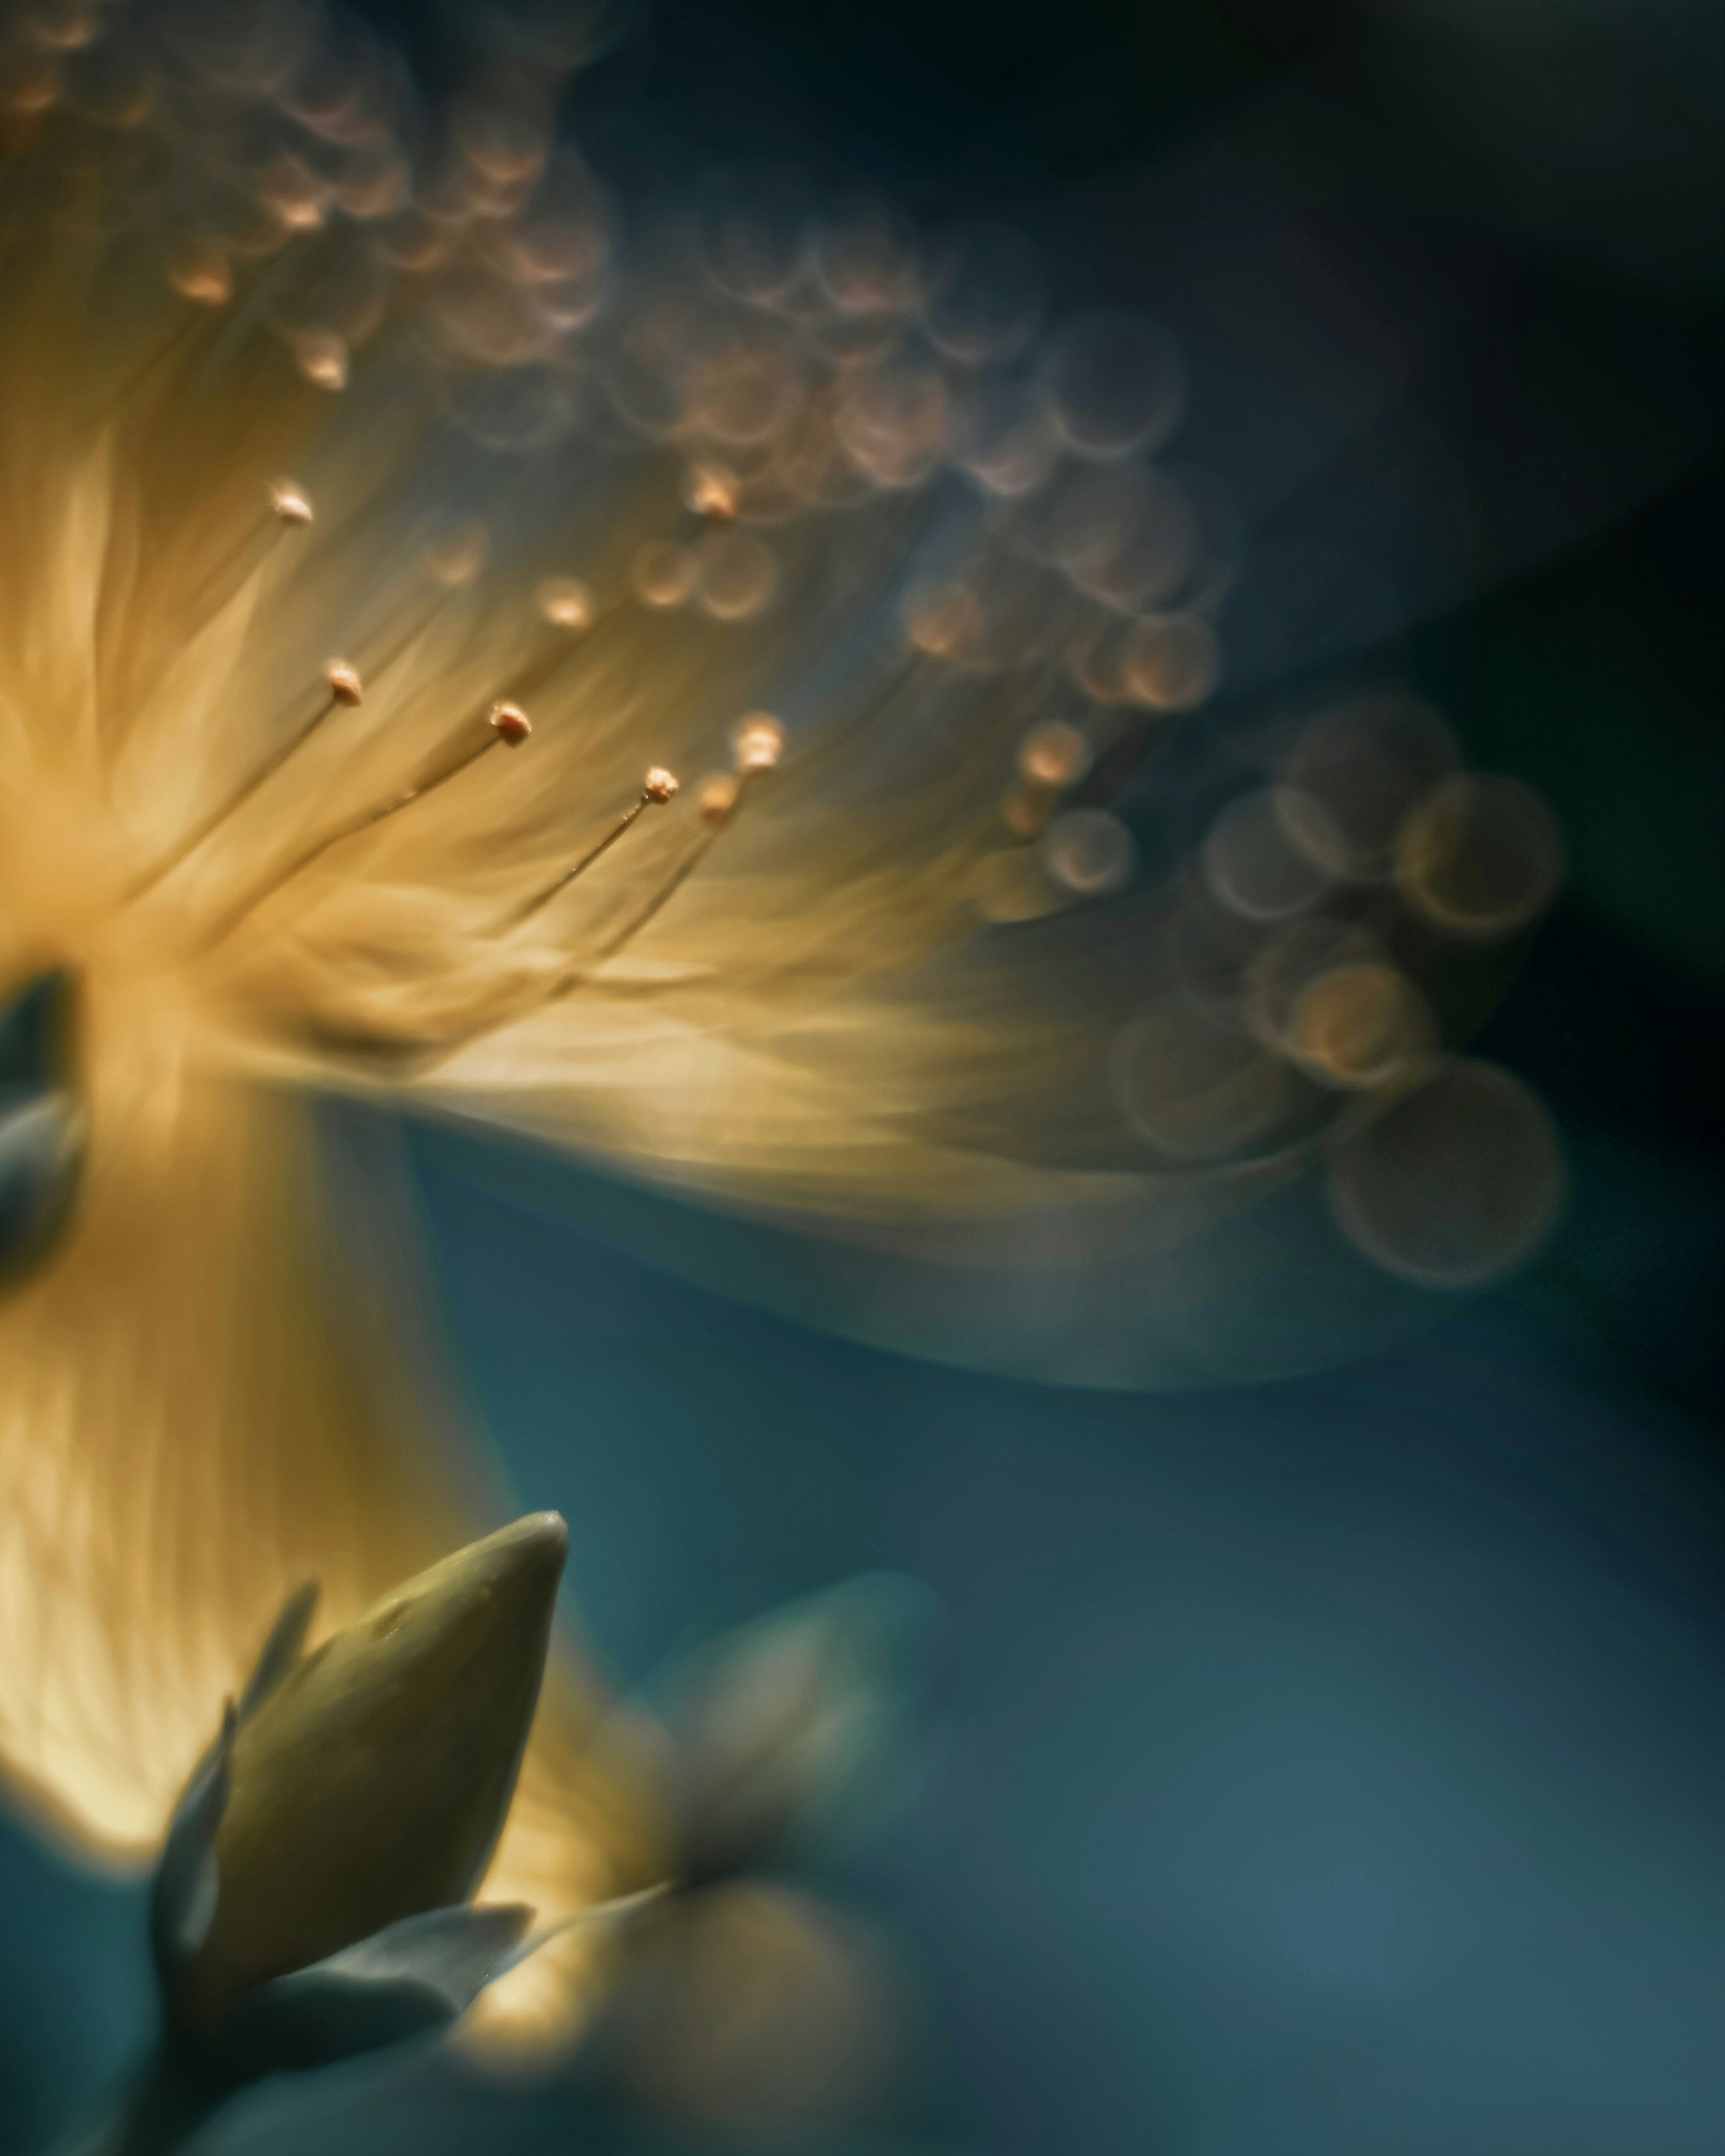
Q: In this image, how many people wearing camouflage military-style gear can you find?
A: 0